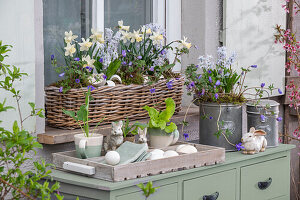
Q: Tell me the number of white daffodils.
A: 11